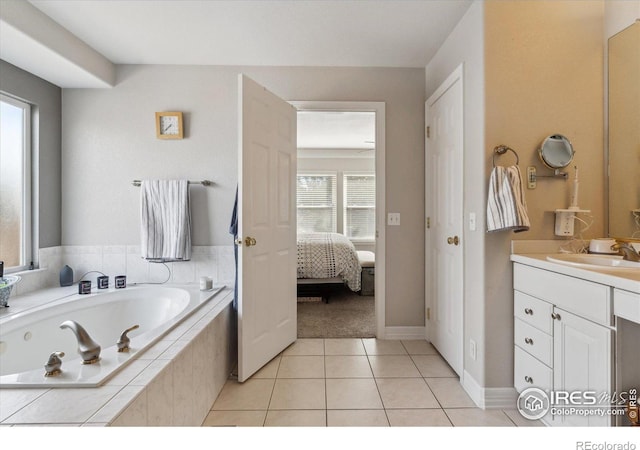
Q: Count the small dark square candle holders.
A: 3